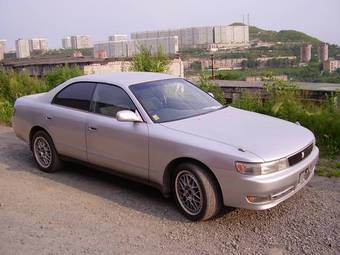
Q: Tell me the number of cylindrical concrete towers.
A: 2